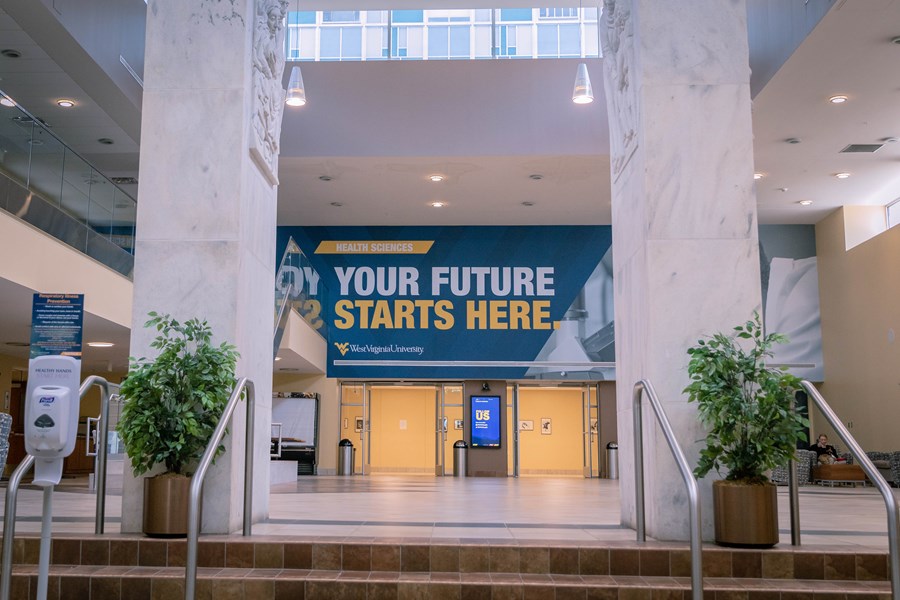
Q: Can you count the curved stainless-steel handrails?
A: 4